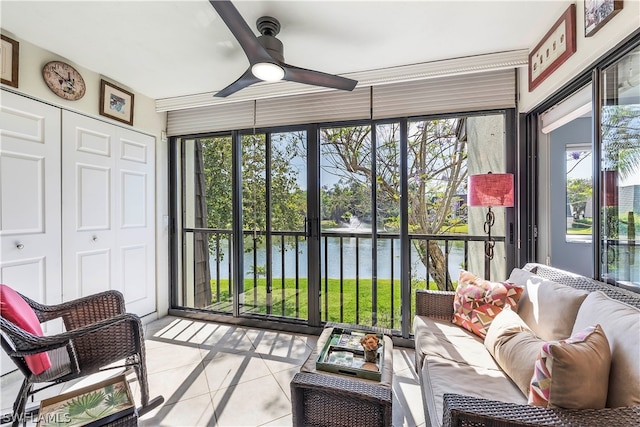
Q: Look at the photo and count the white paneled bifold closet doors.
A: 2